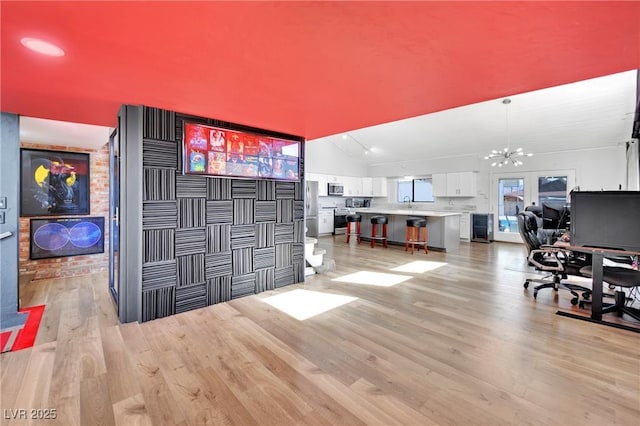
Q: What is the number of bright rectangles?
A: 3